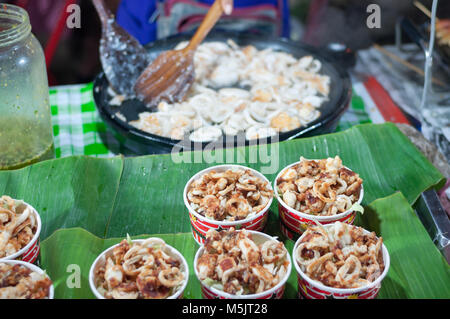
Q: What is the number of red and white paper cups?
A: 7